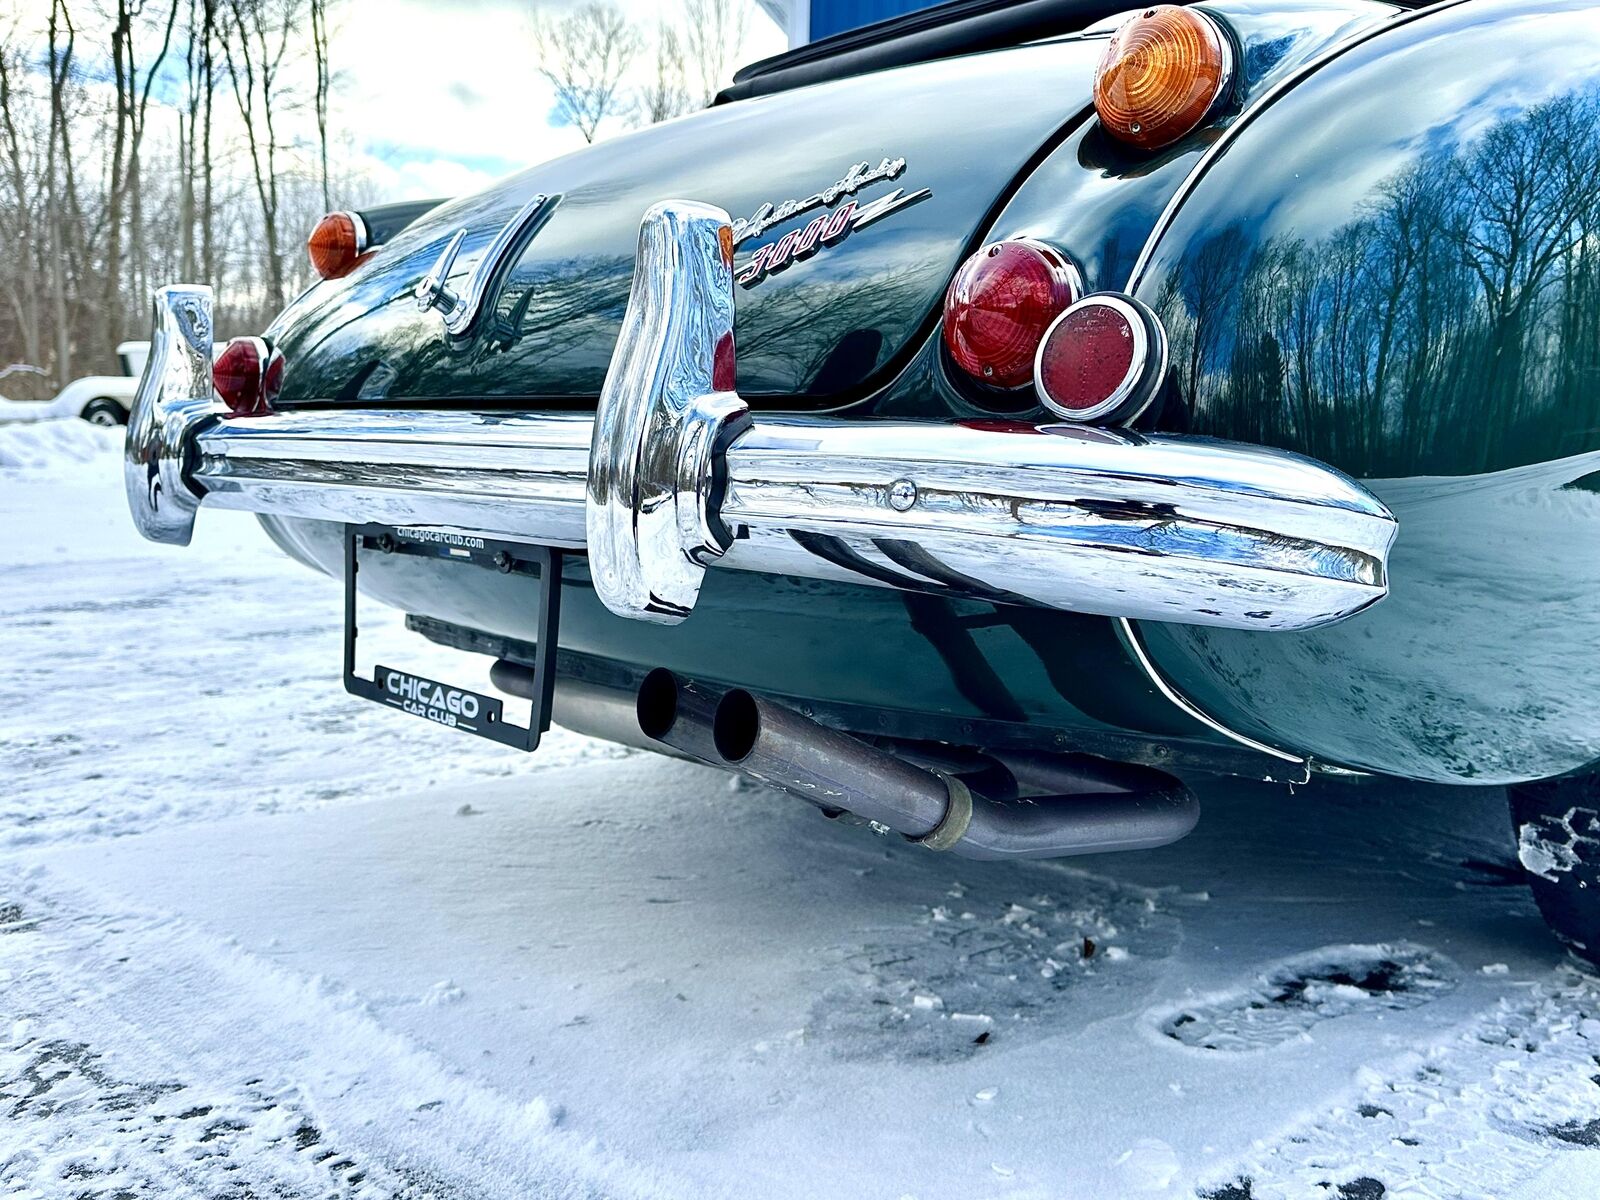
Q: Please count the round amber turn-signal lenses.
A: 2